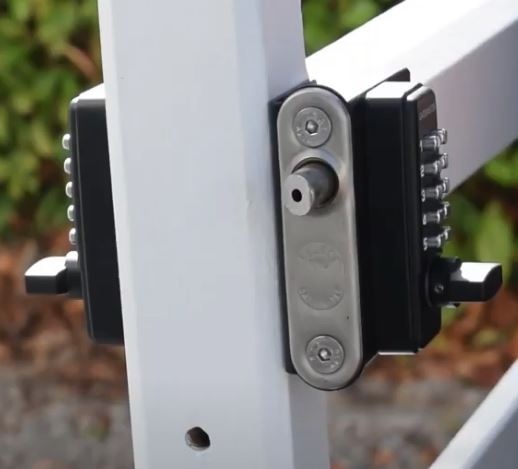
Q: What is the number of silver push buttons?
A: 15